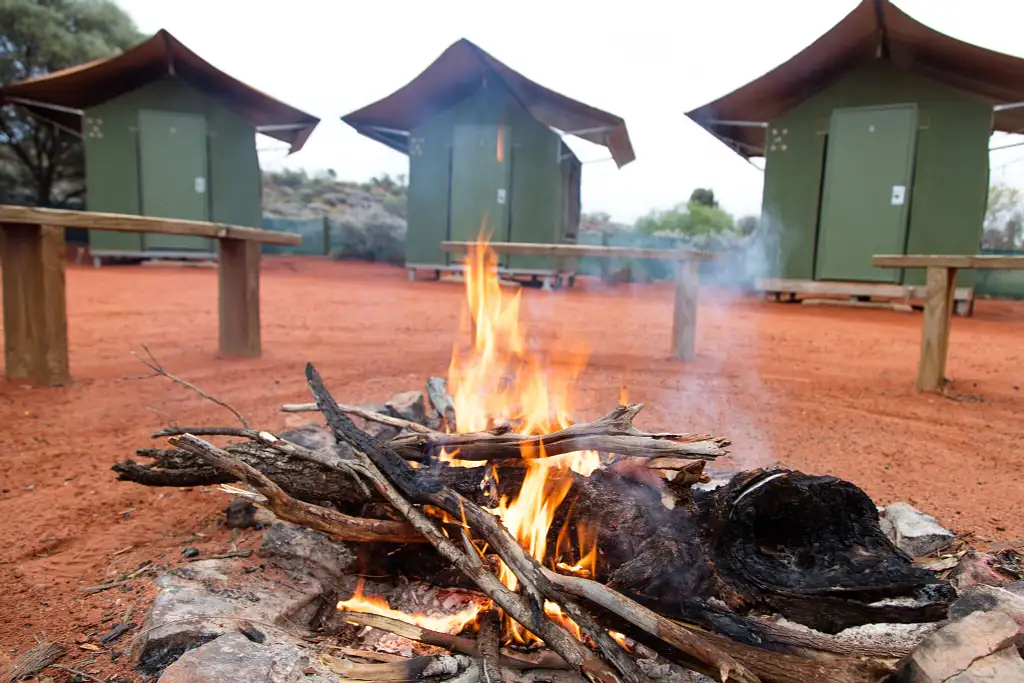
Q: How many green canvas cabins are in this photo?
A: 3